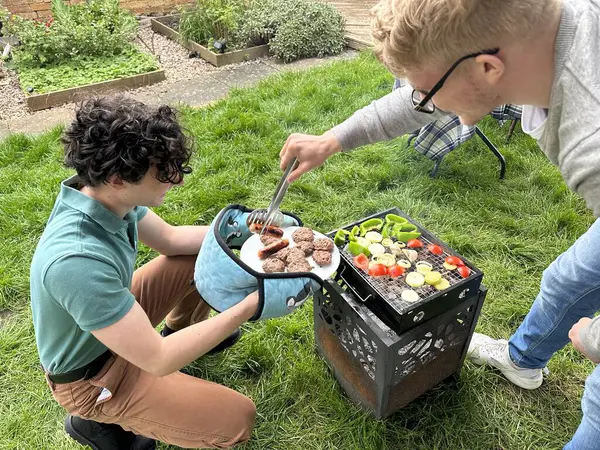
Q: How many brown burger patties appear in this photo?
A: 9